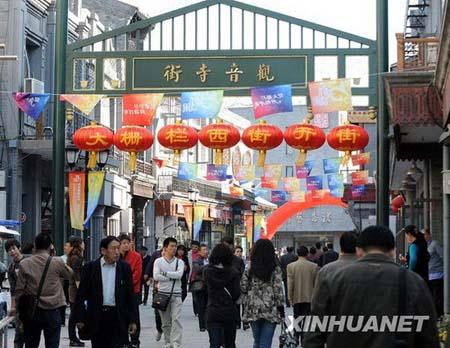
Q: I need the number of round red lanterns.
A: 7